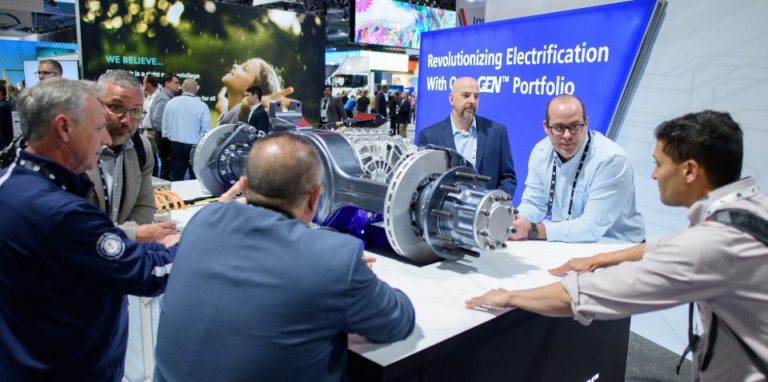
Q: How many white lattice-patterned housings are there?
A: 1